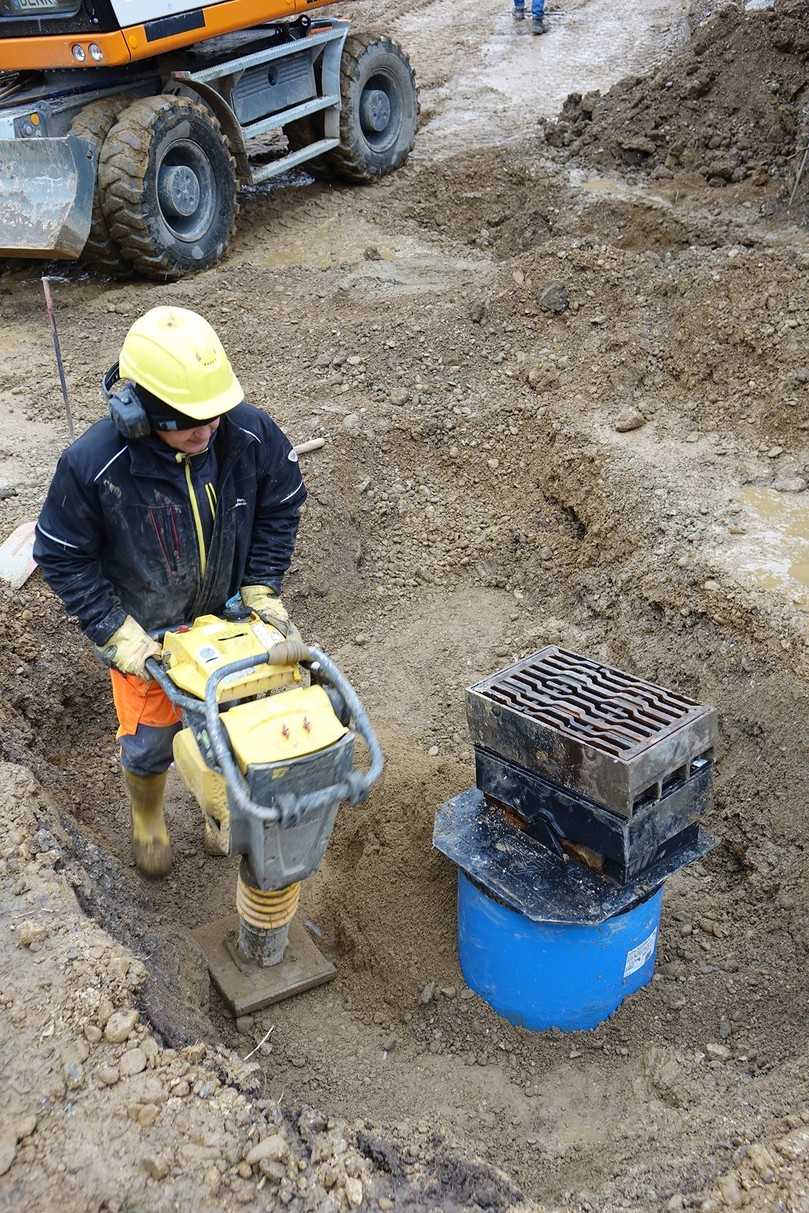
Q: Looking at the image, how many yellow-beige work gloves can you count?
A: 2